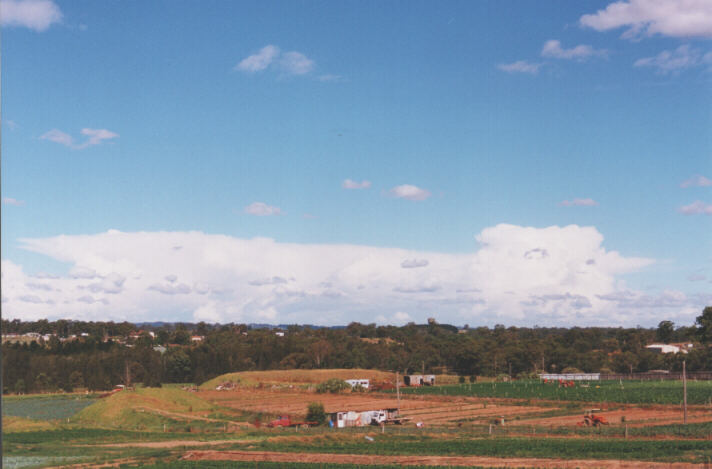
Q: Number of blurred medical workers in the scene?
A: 0